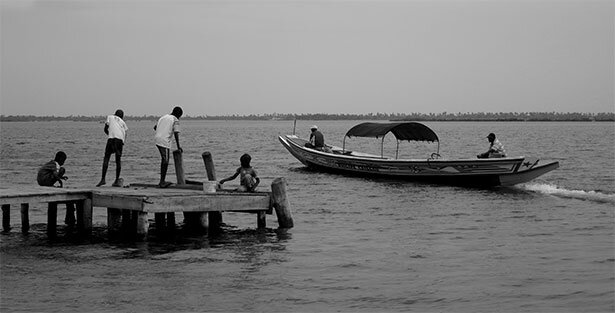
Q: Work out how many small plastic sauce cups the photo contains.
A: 0